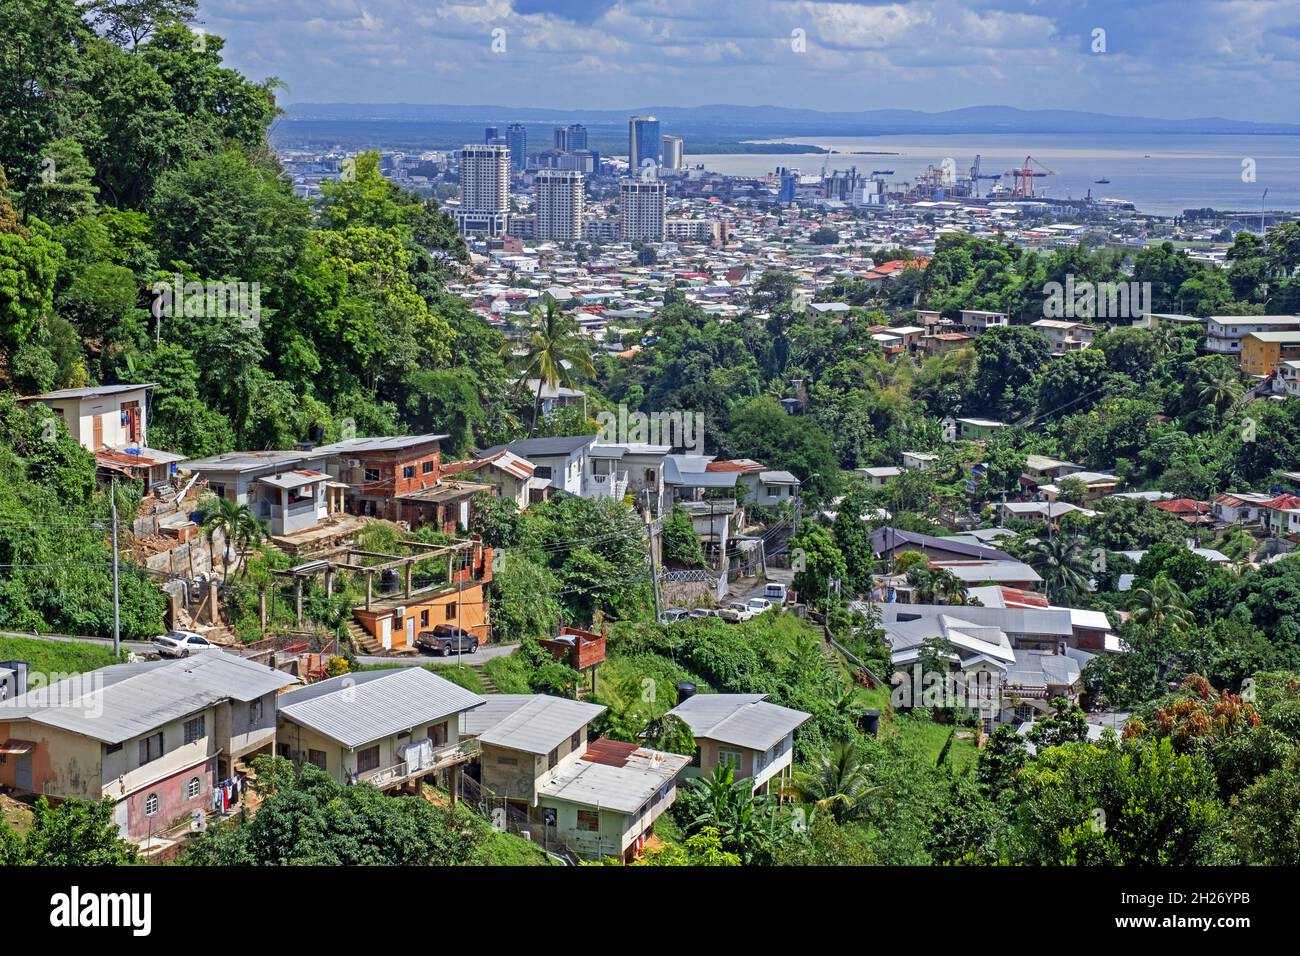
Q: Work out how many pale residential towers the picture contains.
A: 3